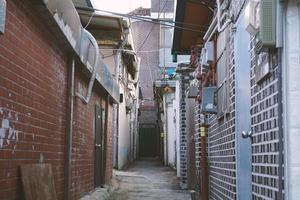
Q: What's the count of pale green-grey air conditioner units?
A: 1